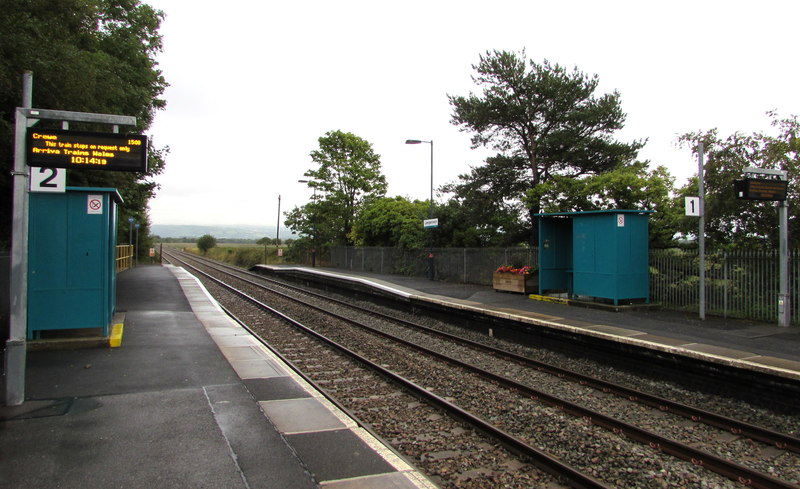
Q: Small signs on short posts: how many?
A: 2